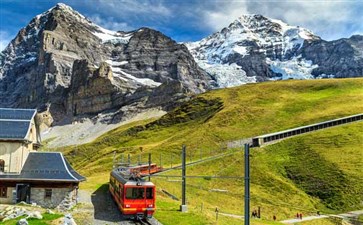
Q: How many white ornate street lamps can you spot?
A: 0